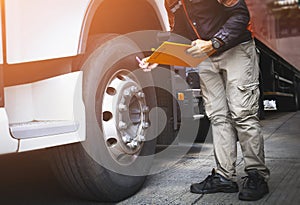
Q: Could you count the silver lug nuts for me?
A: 10